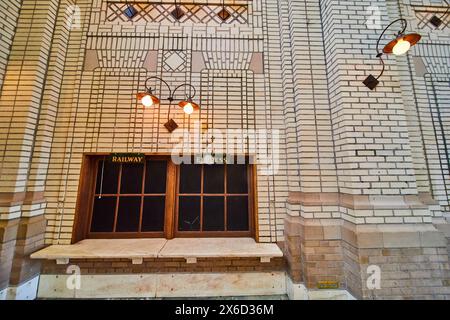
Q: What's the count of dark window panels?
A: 12